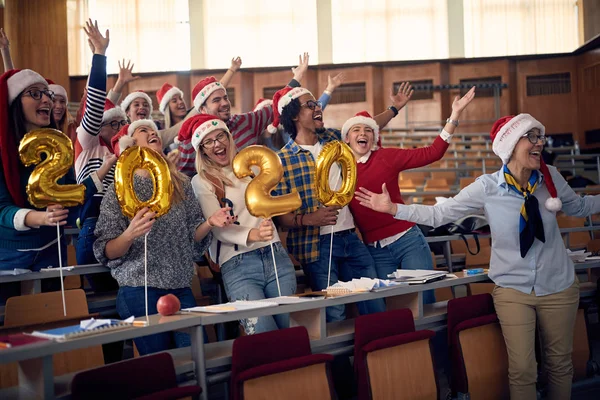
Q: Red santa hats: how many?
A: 12